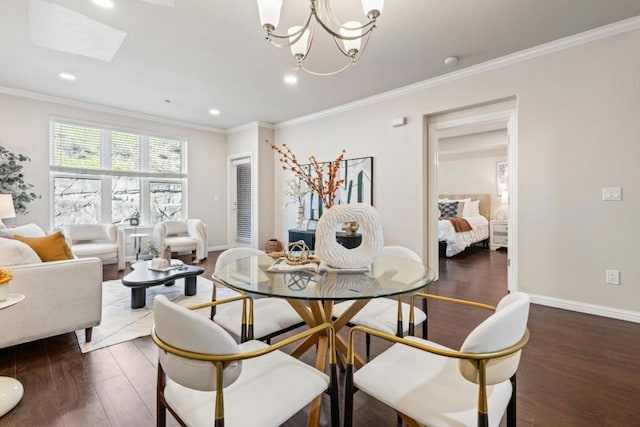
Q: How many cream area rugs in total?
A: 1